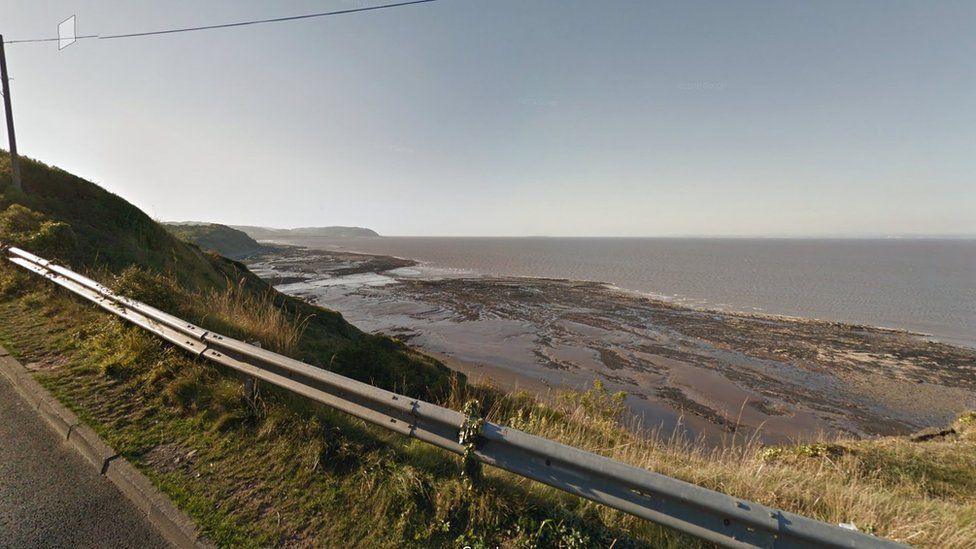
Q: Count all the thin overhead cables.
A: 1